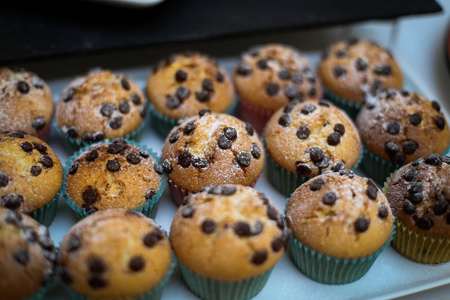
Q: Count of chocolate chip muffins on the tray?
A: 15